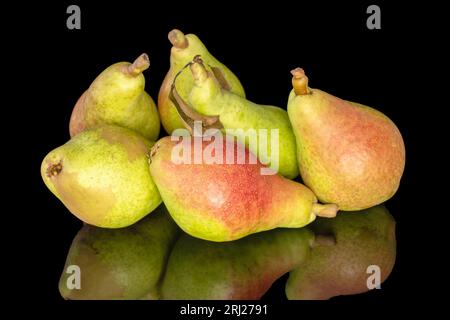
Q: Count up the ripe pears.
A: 6